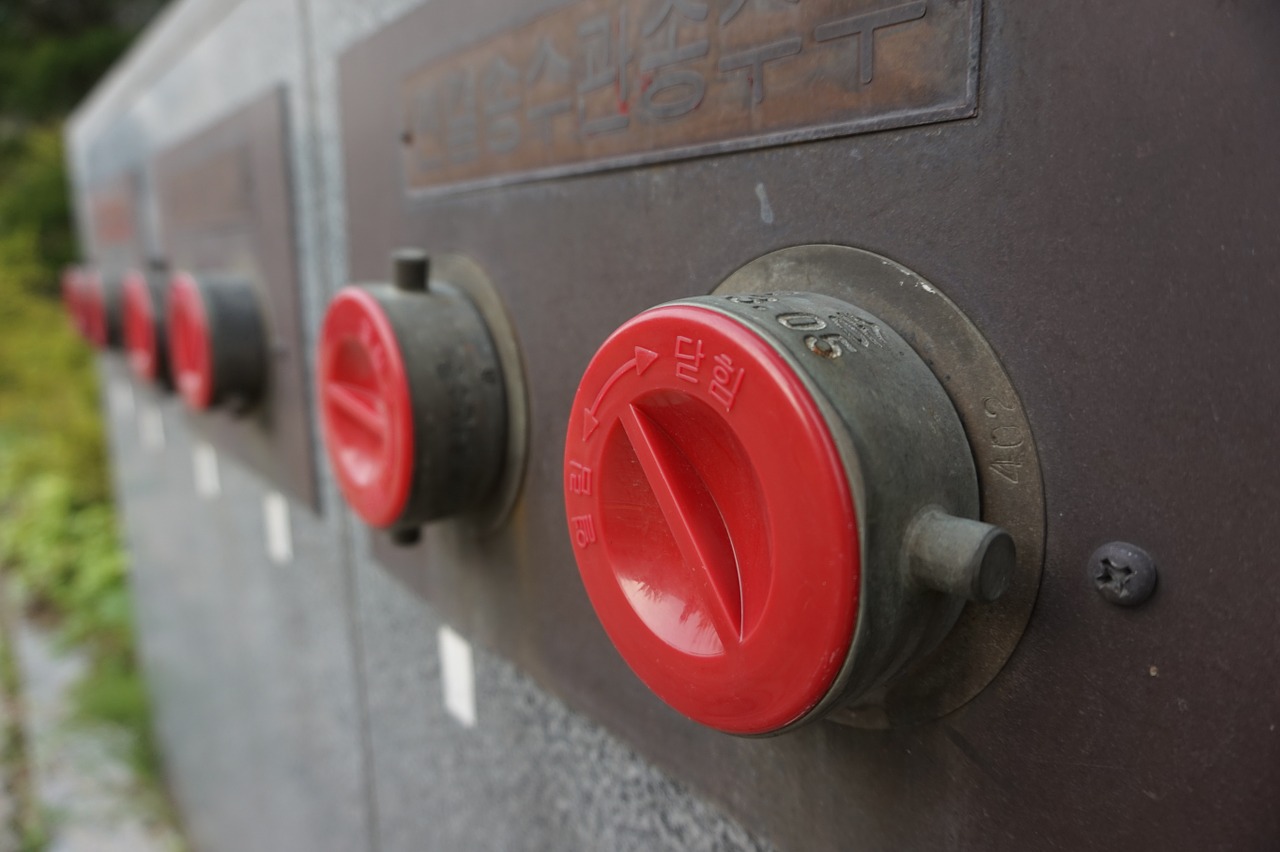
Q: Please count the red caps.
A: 6